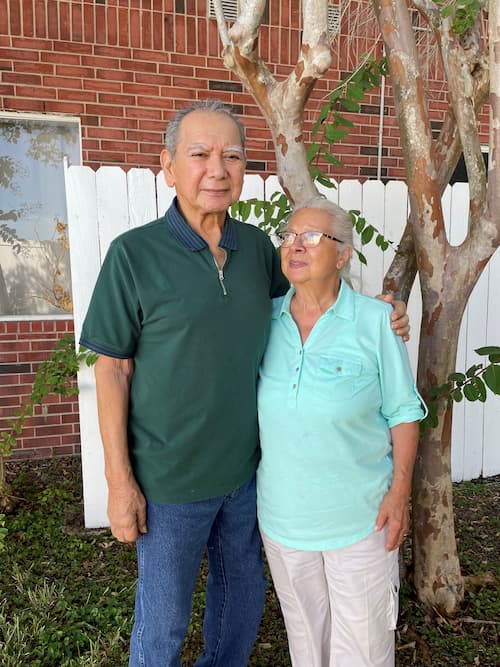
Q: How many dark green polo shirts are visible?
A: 1